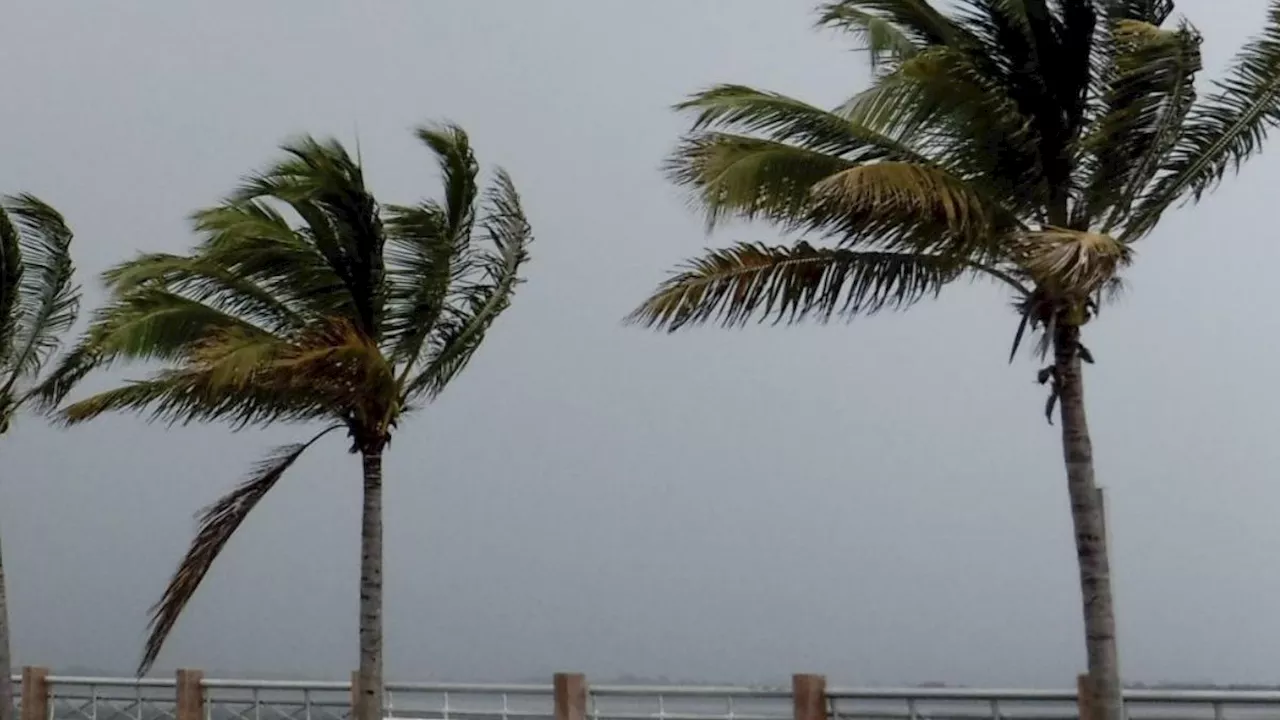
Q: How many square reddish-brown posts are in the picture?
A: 6